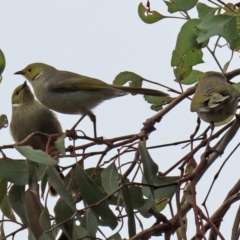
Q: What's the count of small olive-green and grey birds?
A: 3